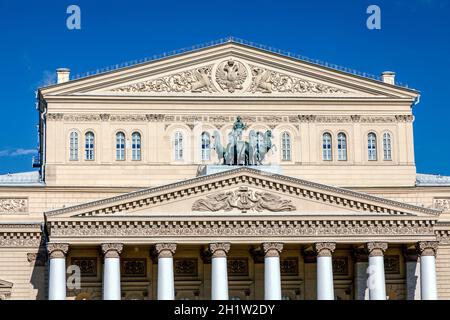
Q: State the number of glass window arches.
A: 11